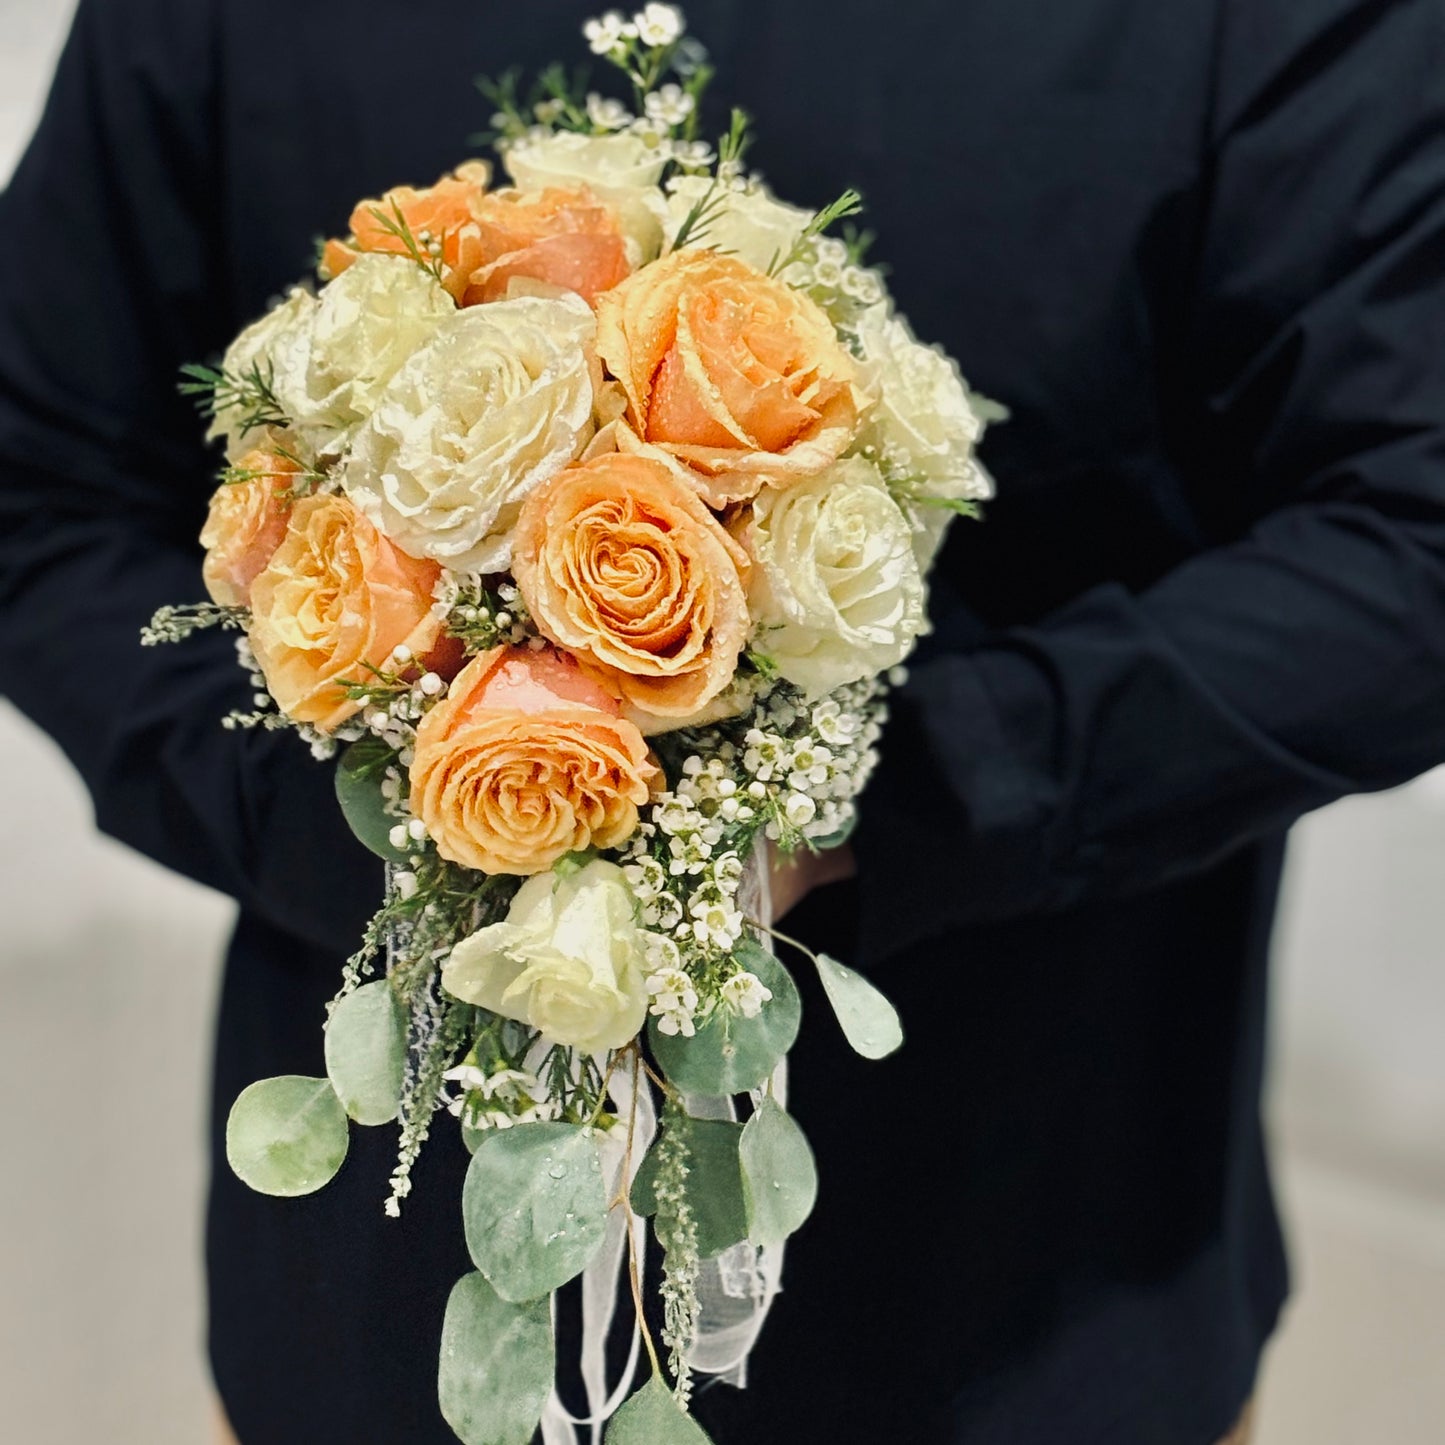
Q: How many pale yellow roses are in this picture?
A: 8